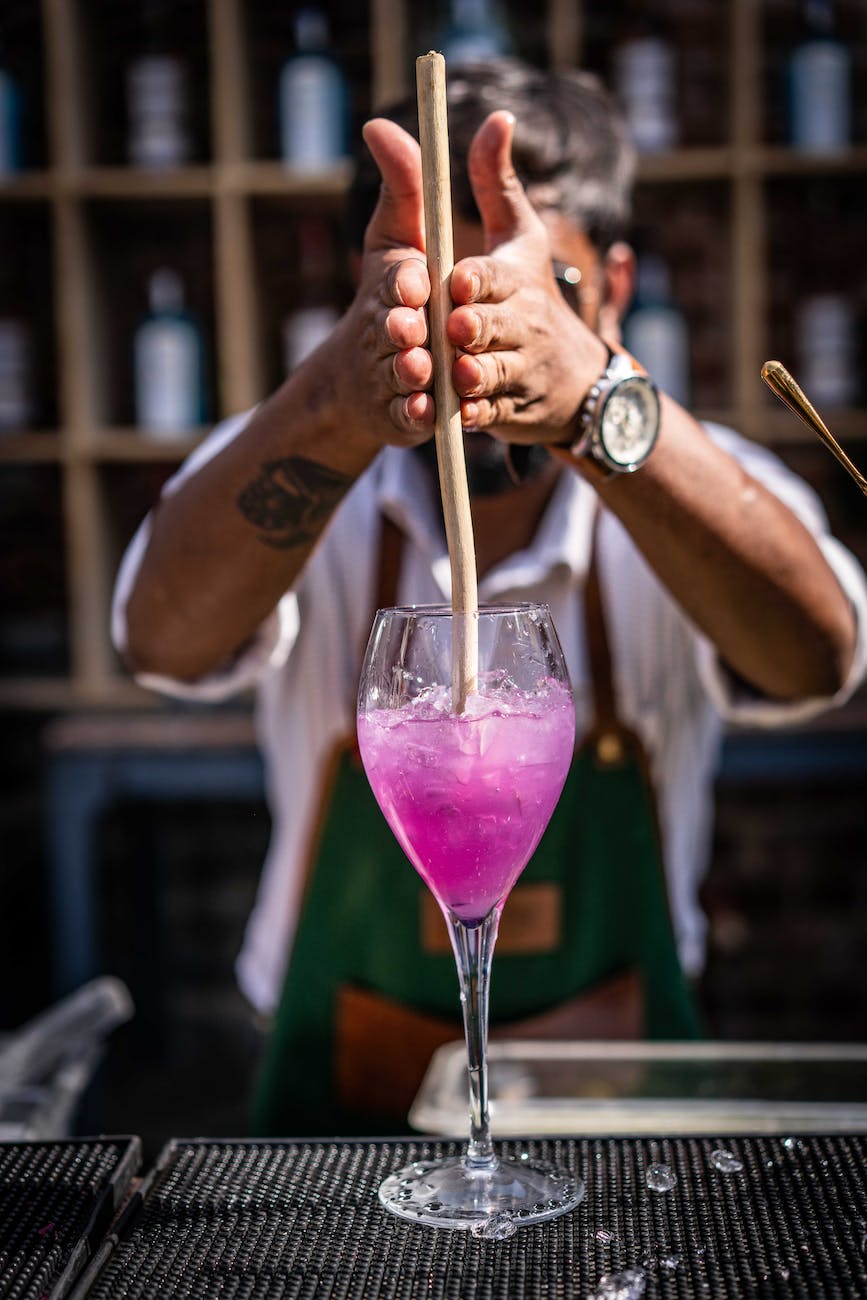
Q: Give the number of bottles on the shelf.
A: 11